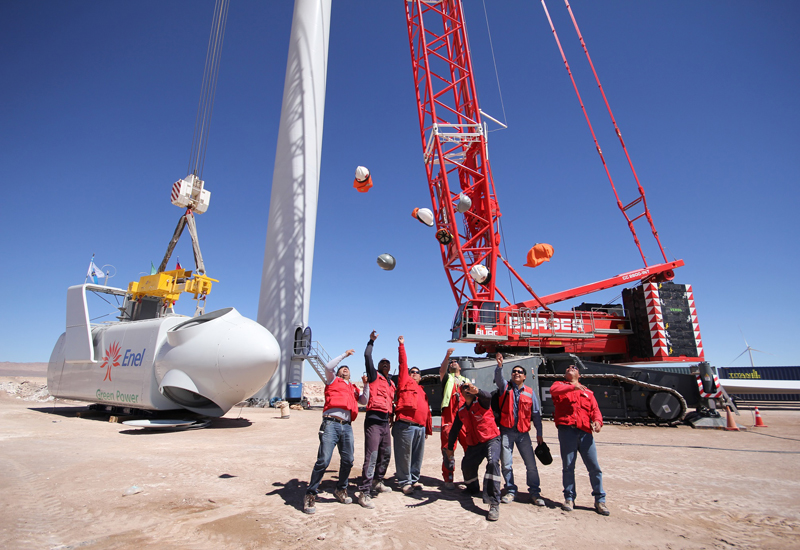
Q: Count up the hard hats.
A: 7